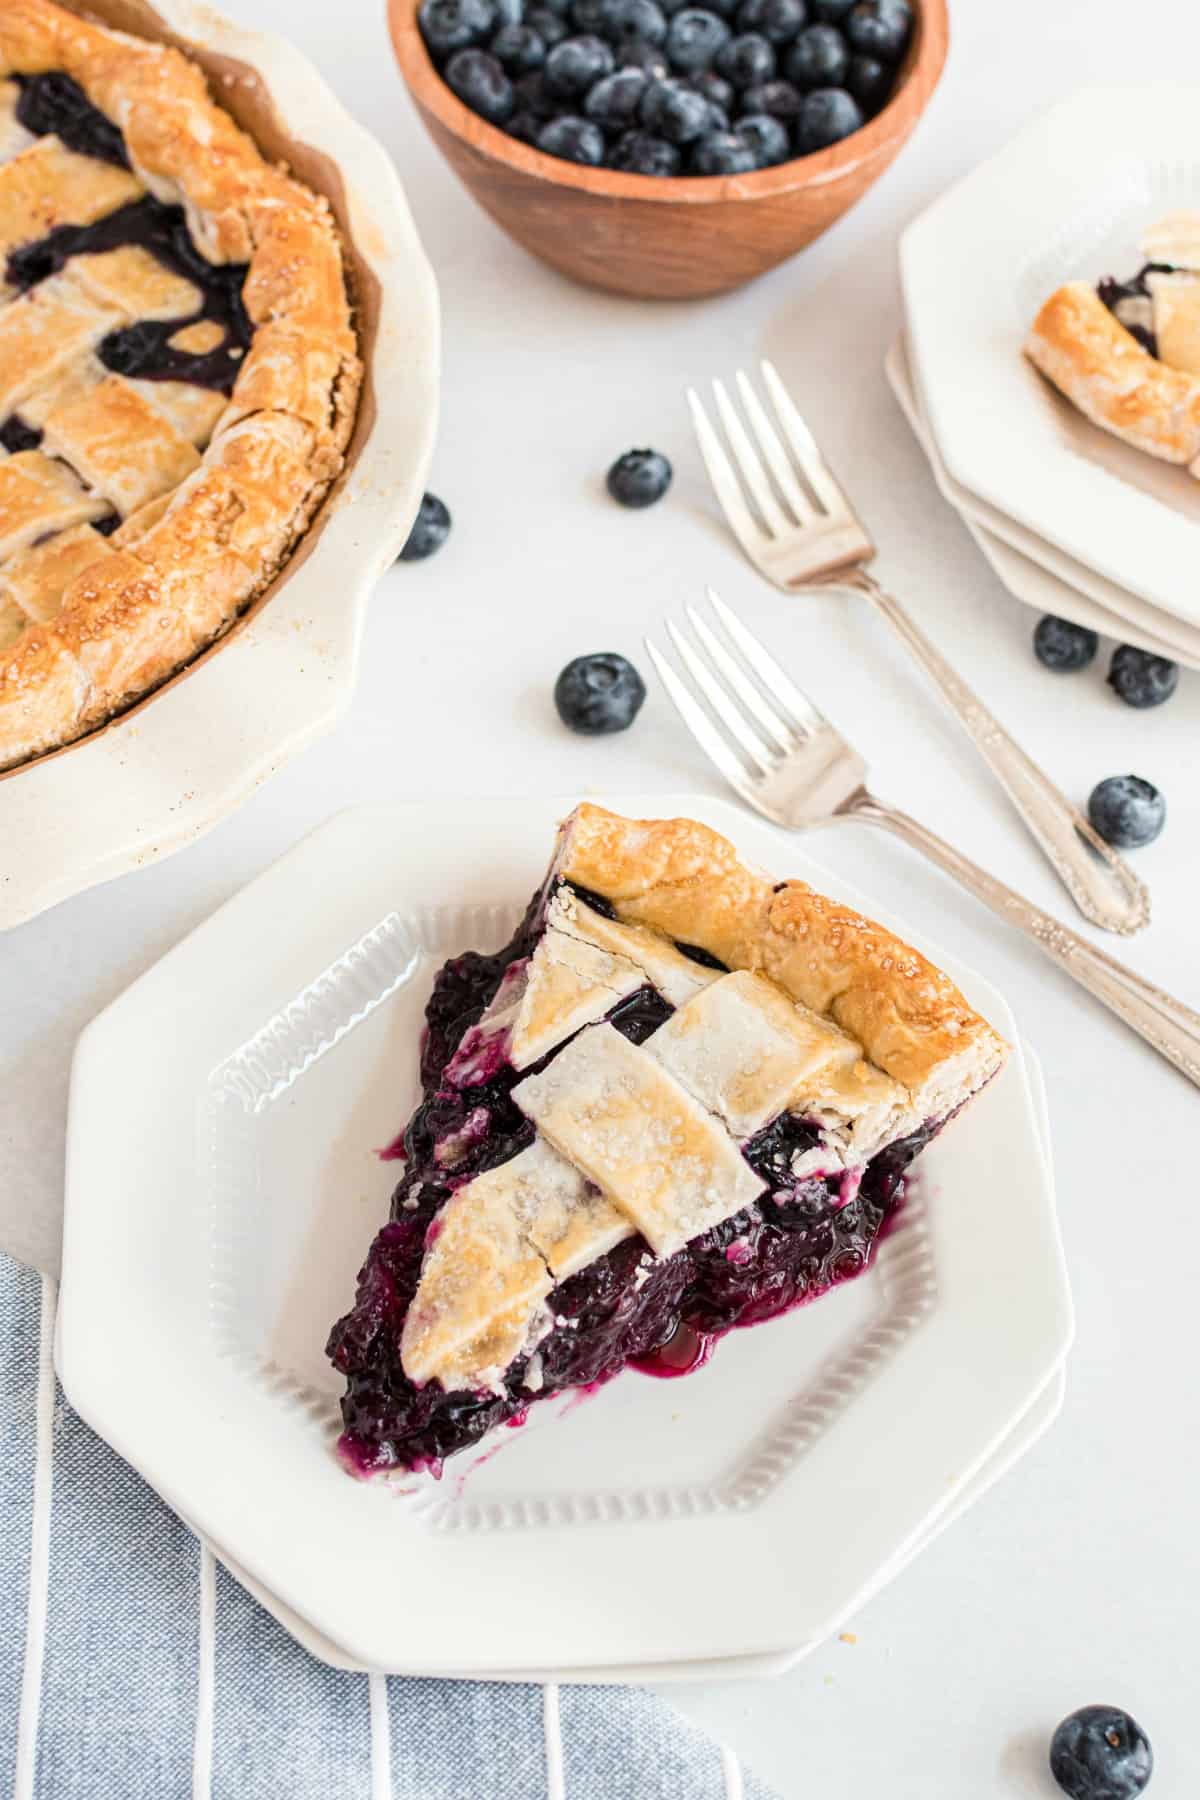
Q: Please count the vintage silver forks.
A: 2